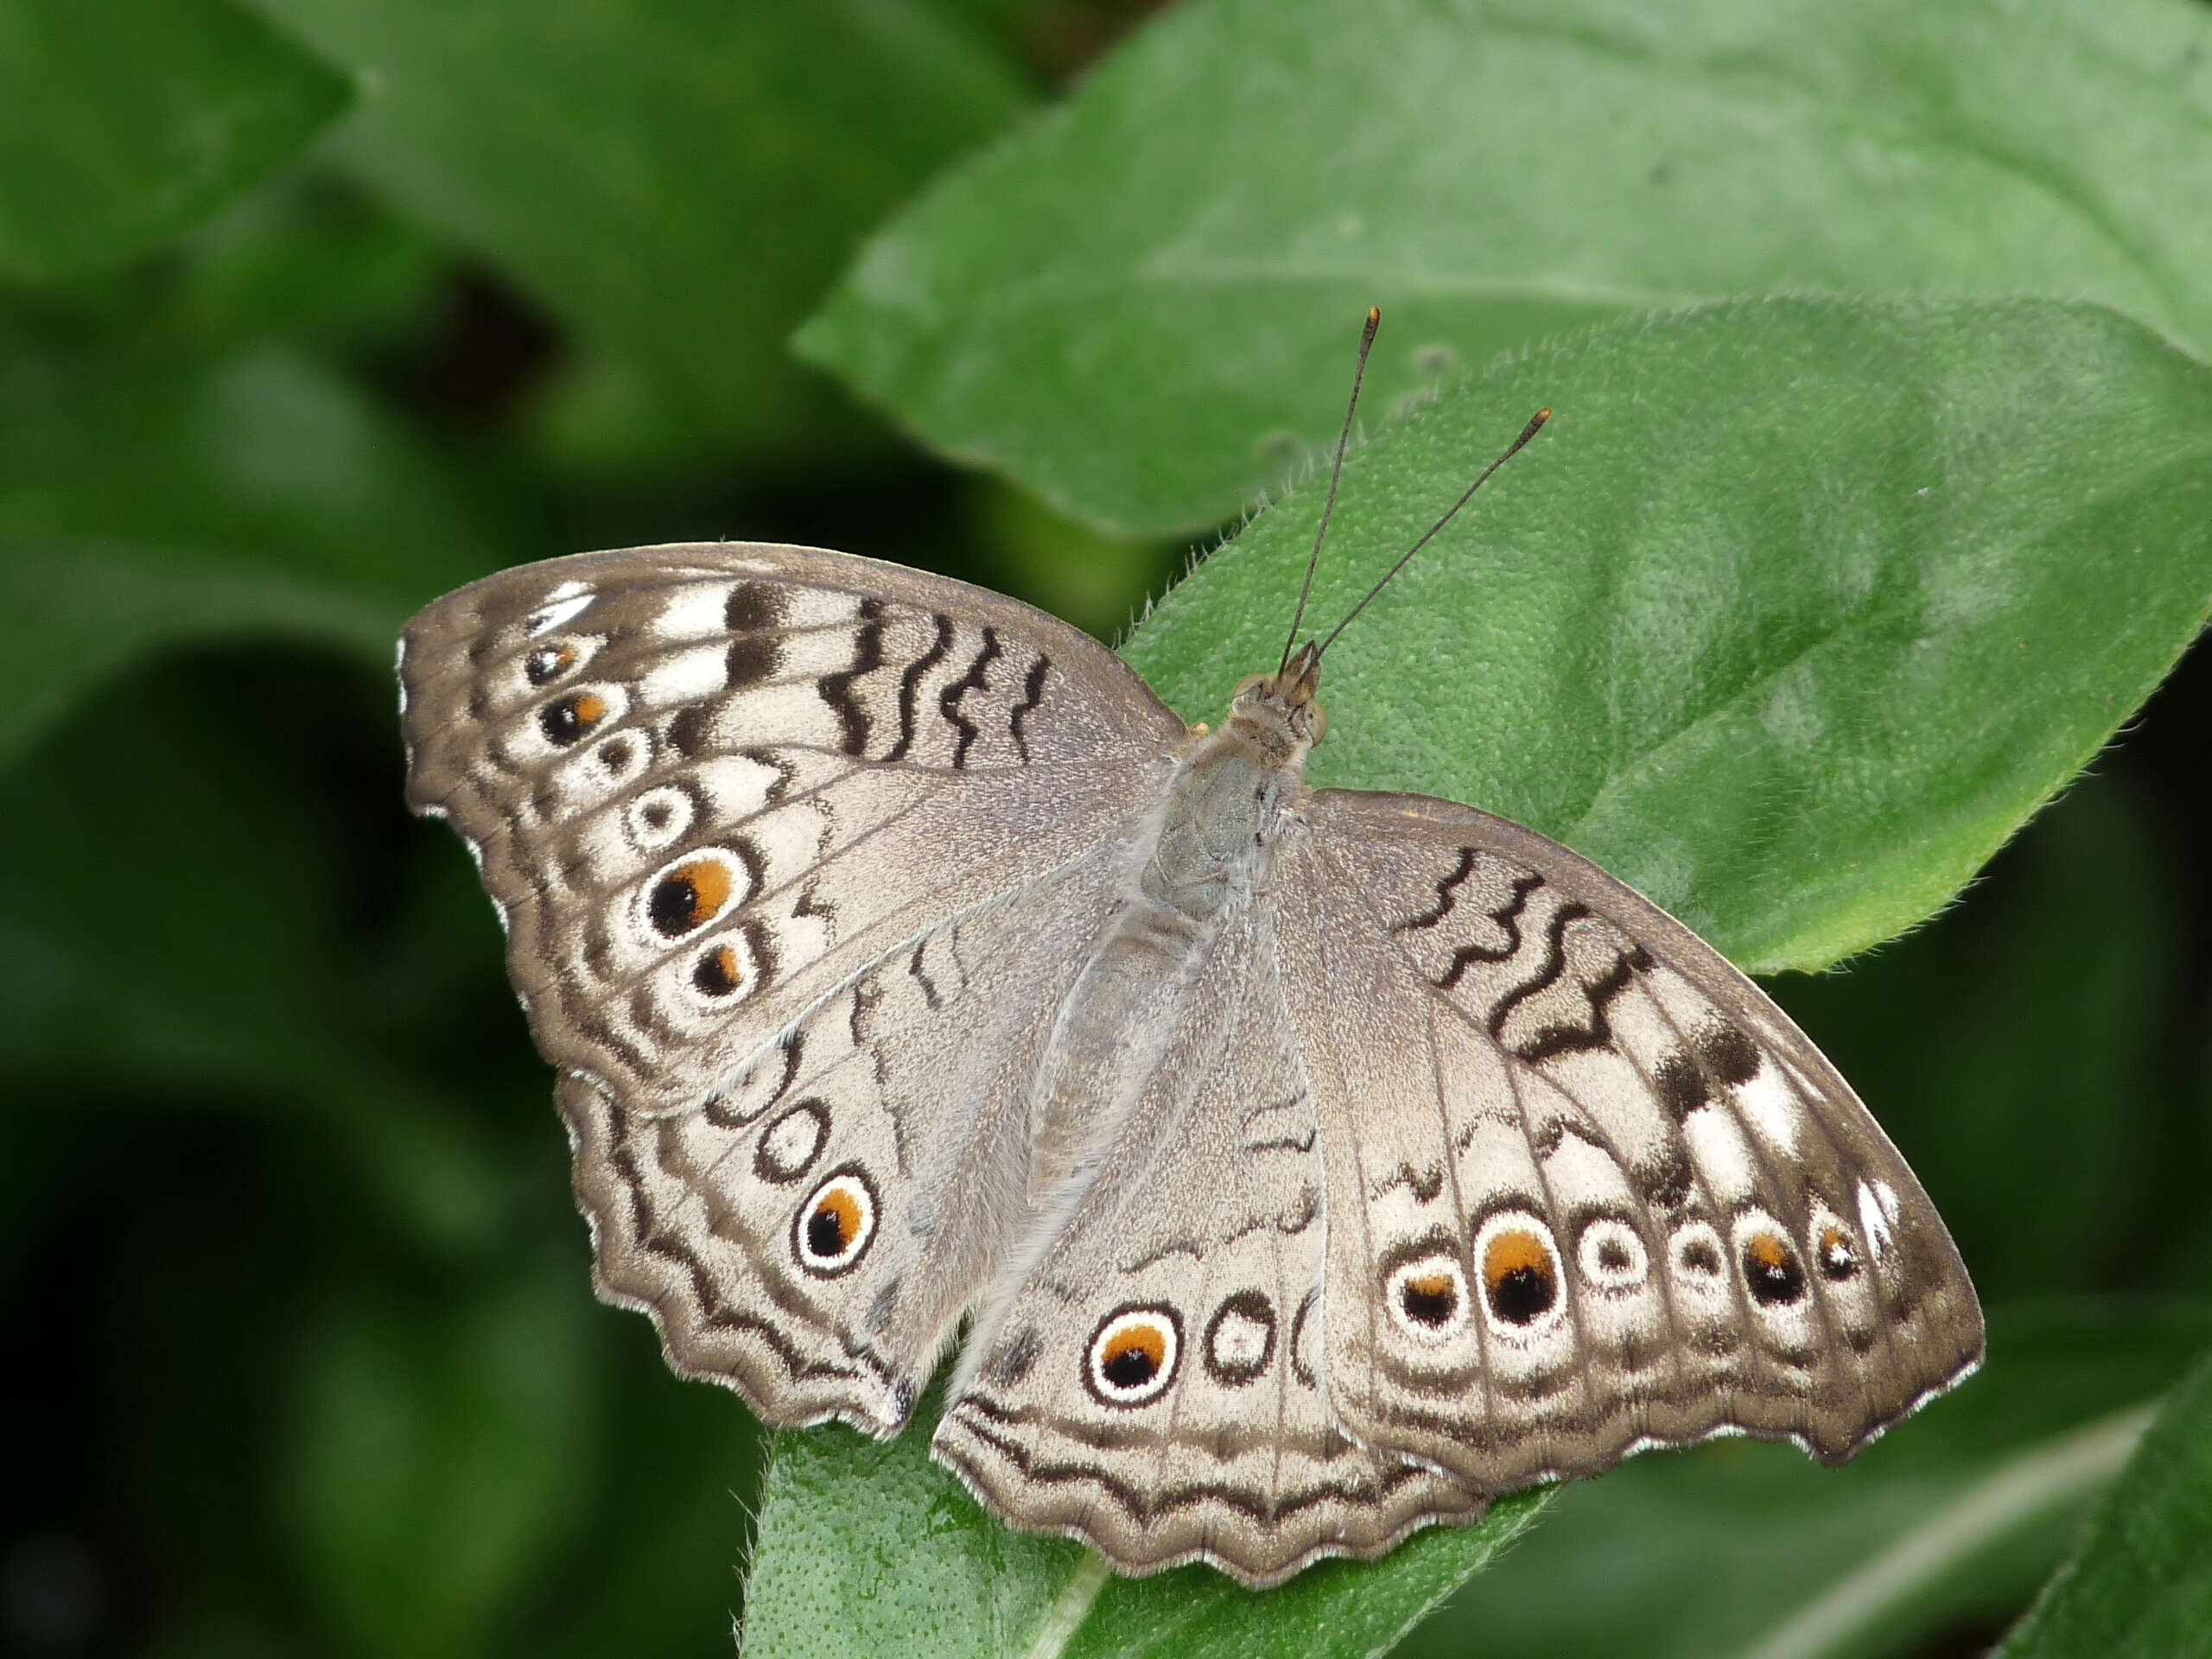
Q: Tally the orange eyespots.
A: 10